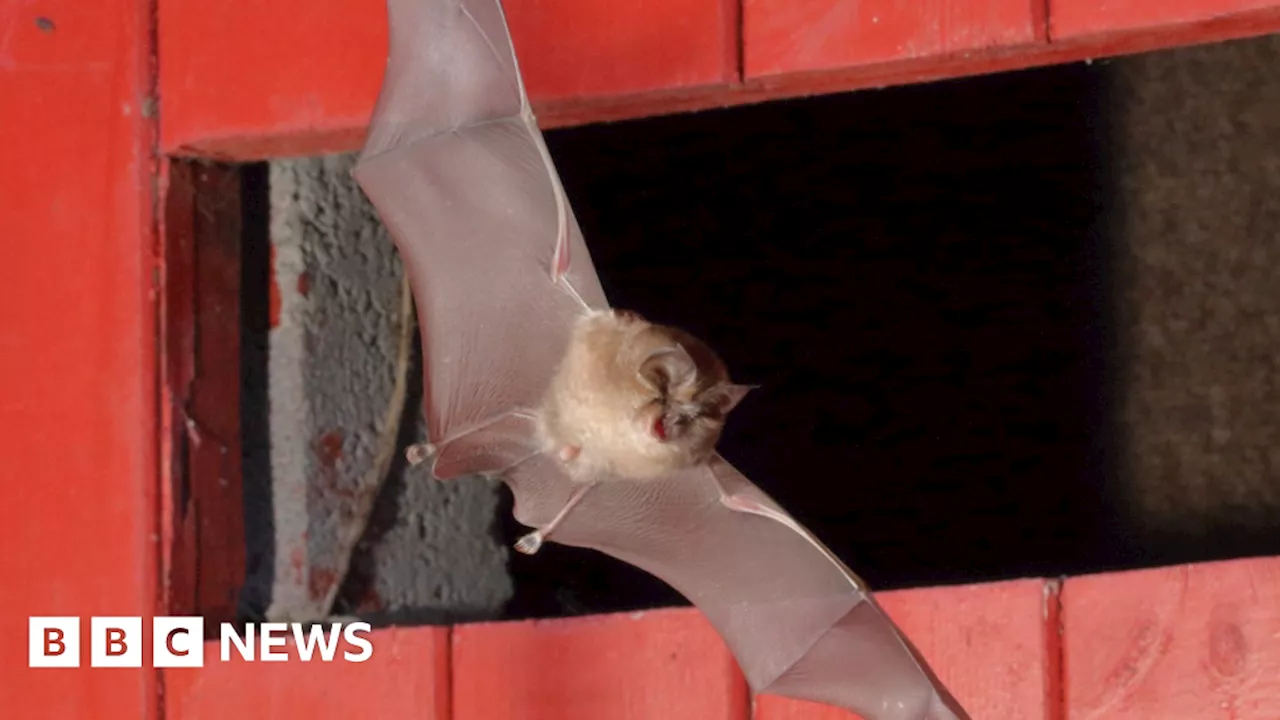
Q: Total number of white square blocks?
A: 3